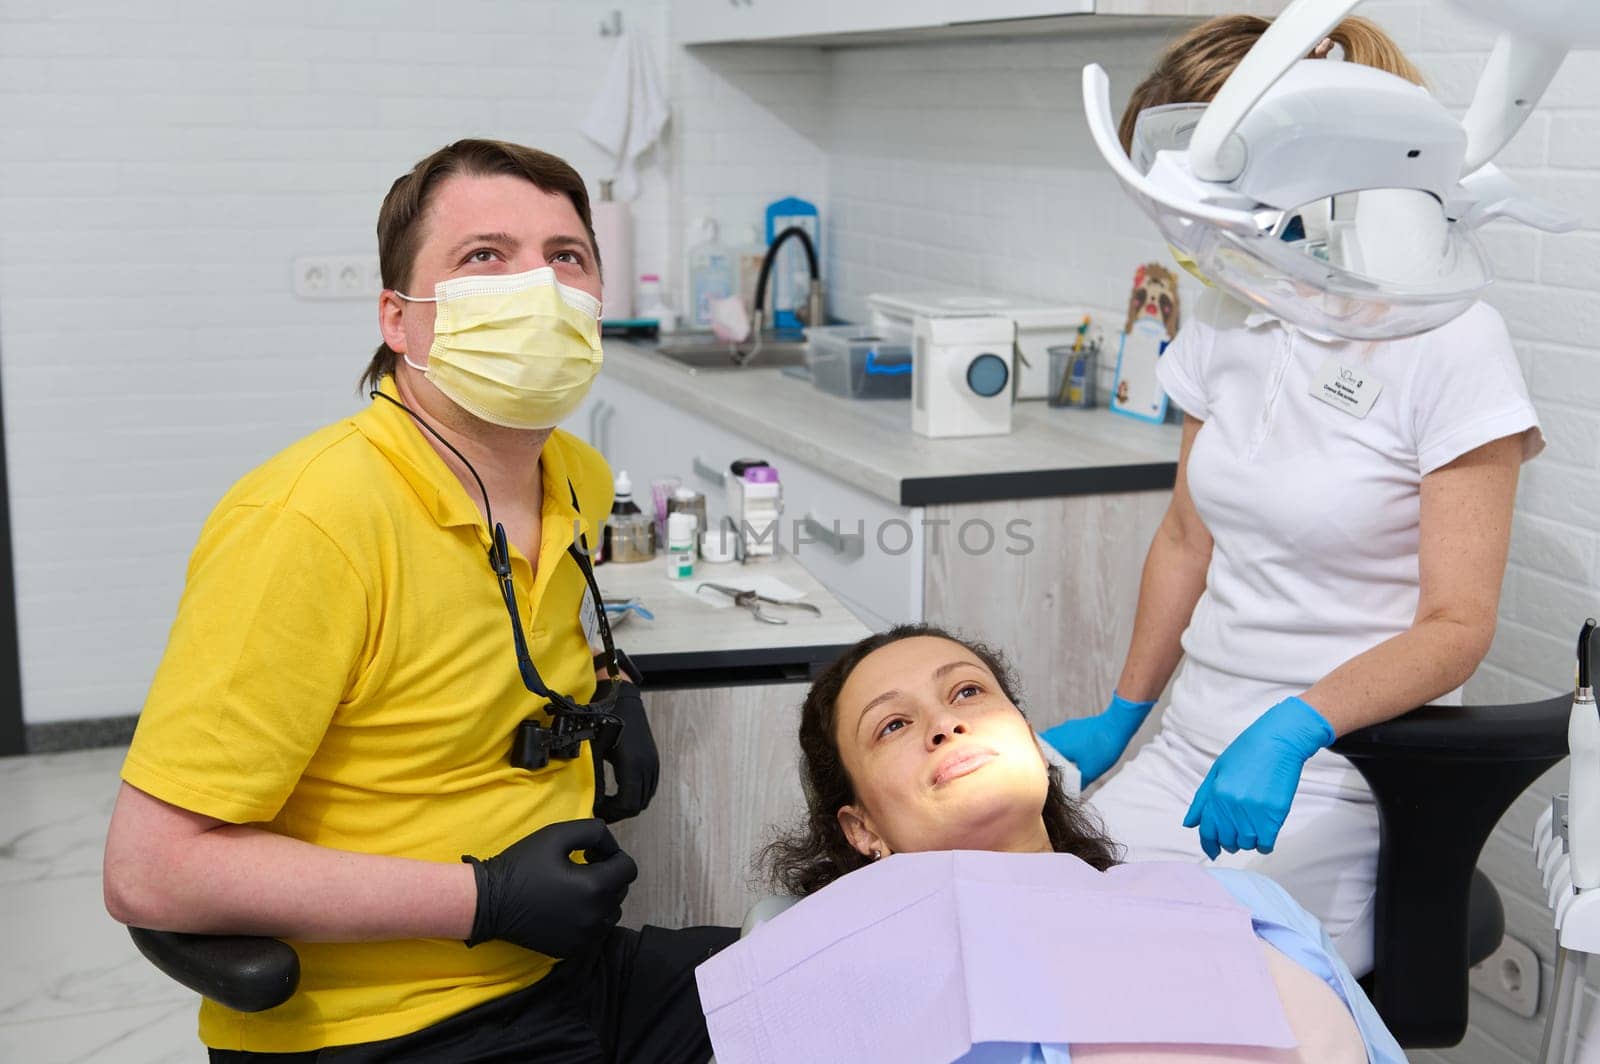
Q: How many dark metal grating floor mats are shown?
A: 0